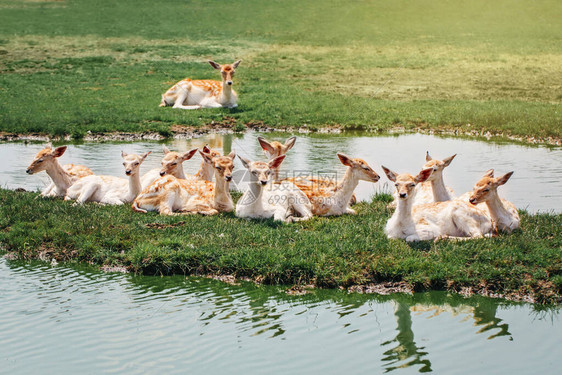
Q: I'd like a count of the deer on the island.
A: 11